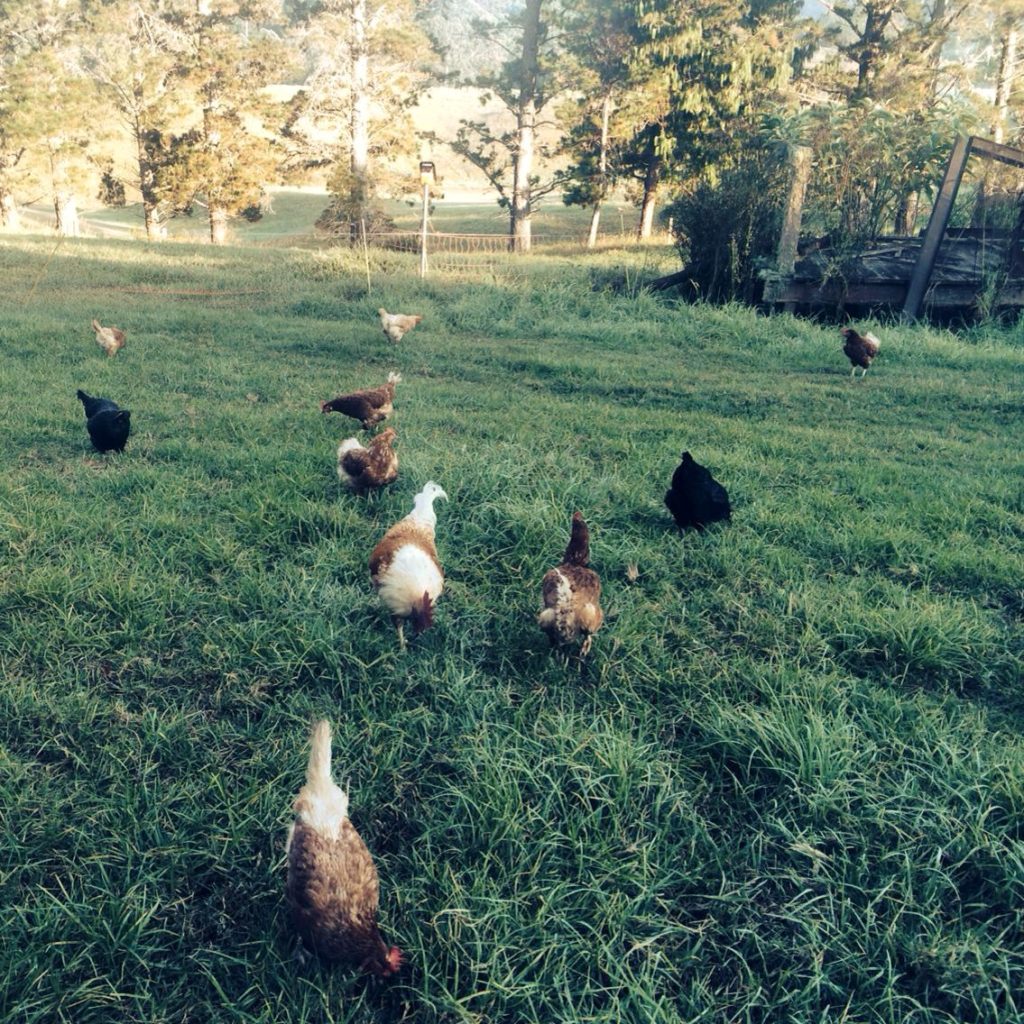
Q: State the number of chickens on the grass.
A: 10